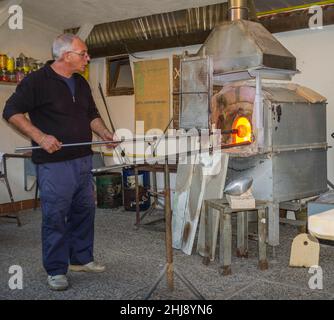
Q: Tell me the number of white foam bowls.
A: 0